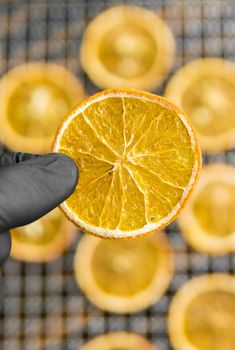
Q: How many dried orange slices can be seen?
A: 9